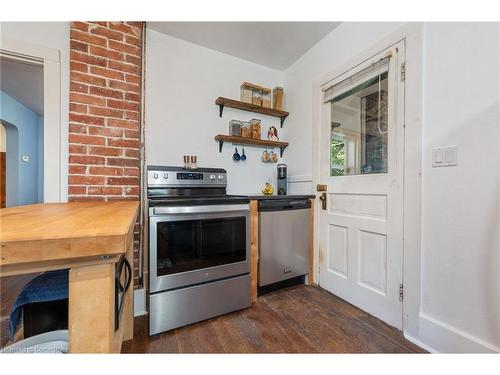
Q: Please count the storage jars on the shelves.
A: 7